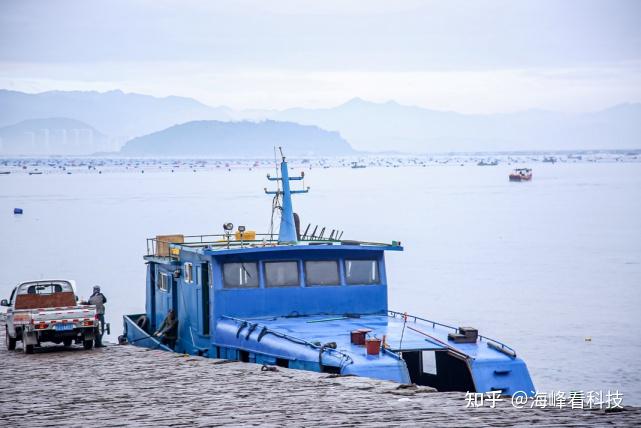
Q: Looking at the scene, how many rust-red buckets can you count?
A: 2